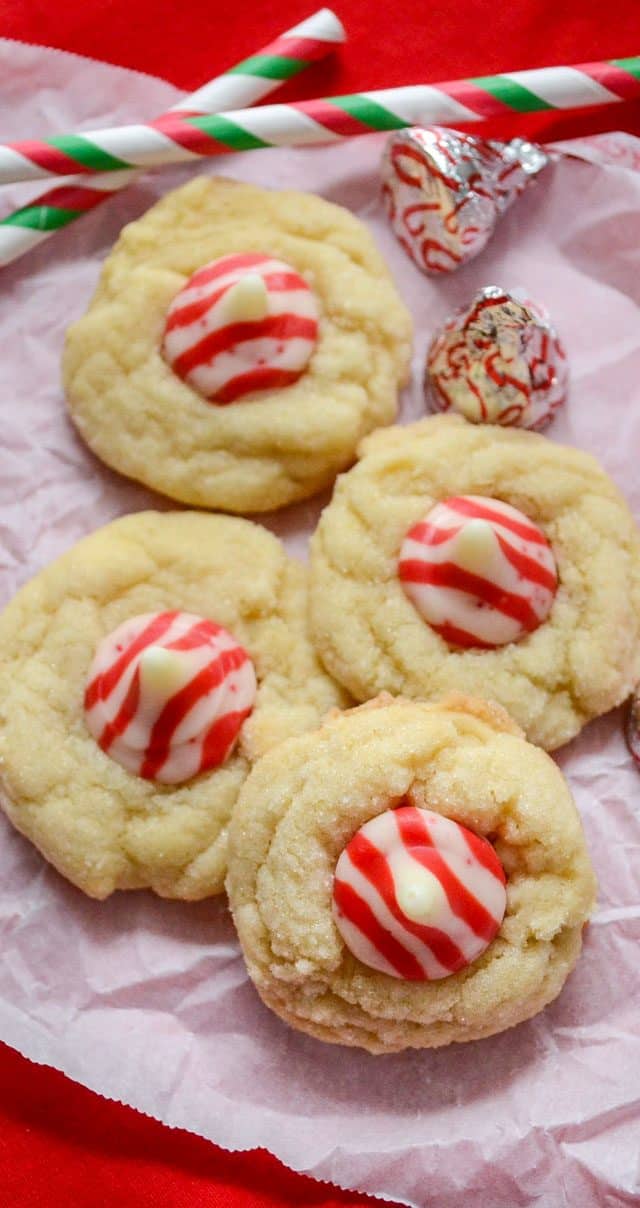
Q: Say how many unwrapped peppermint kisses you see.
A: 4